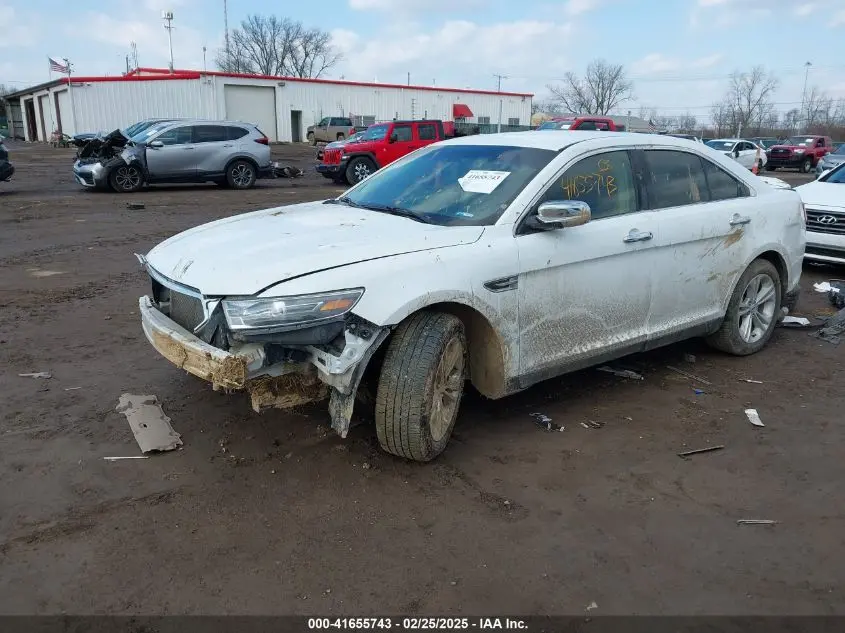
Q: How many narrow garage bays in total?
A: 3